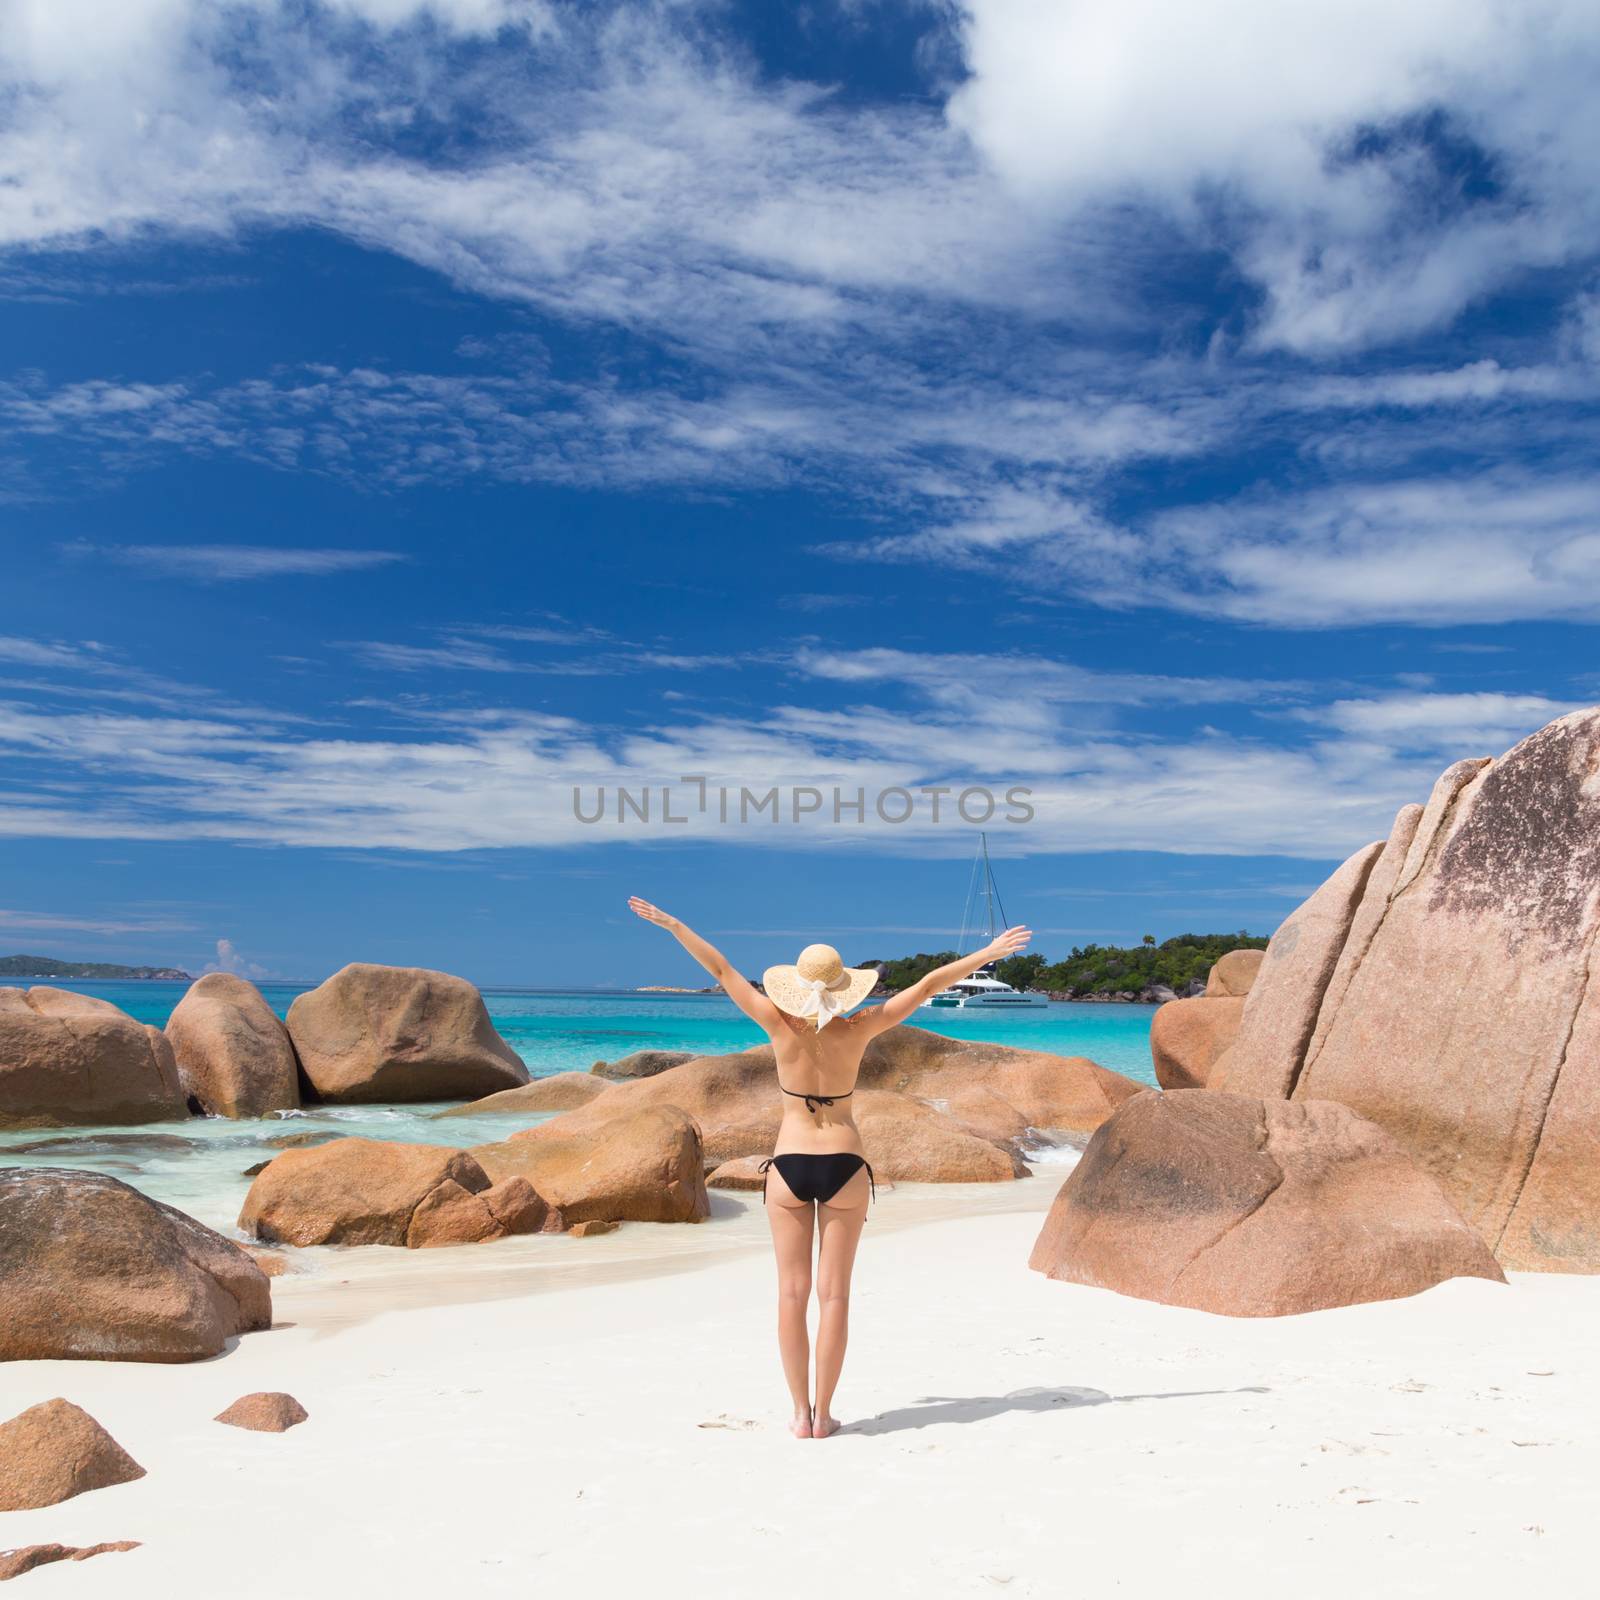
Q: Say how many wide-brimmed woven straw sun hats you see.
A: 1